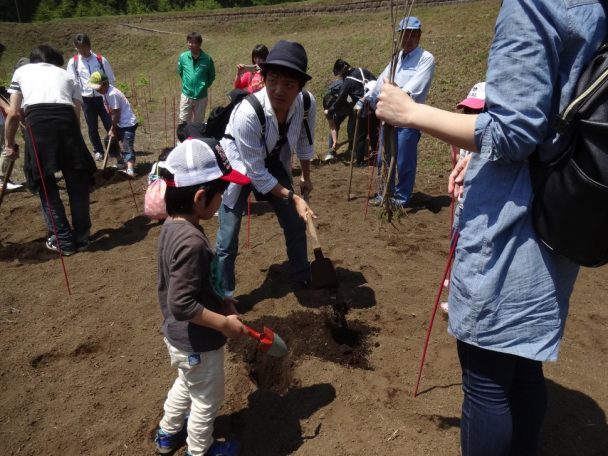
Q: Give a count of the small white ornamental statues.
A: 0